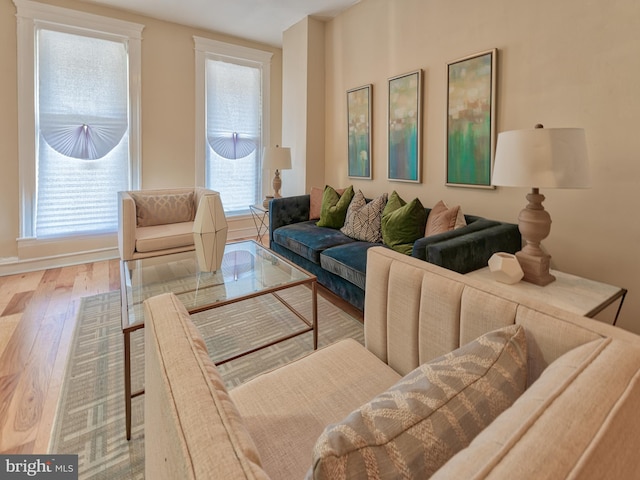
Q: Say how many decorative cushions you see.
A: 7